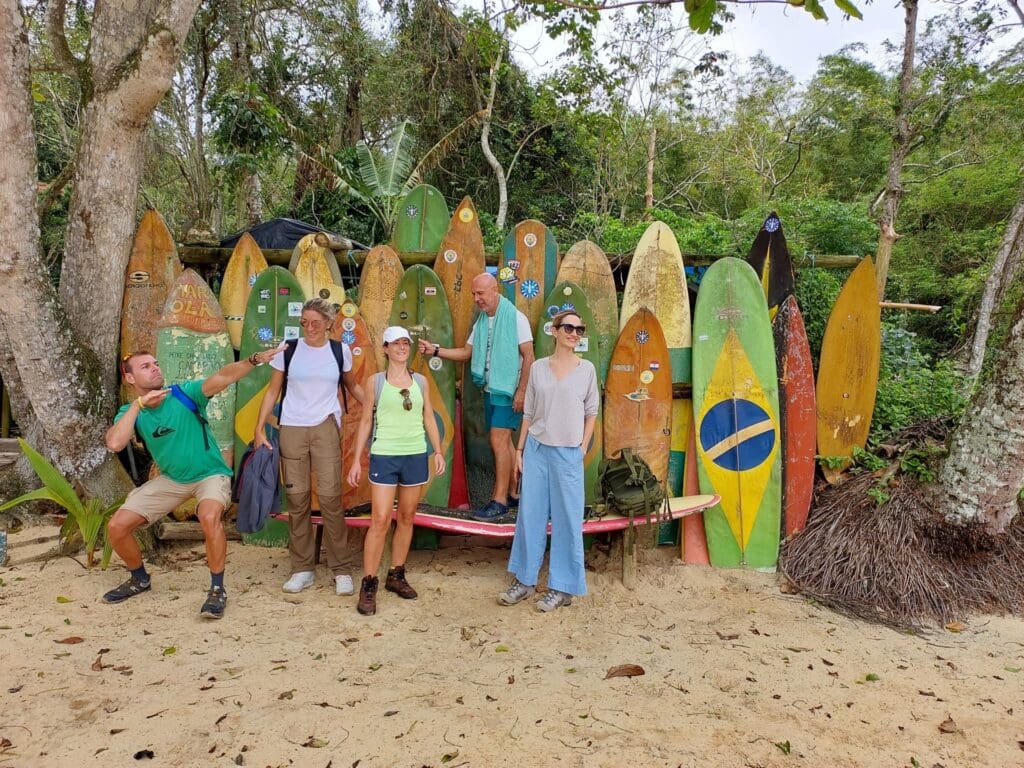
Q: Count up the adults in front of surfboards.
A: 5